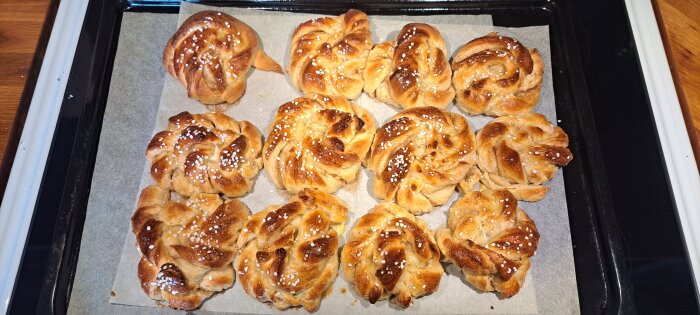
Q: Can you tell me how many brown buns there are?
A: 12